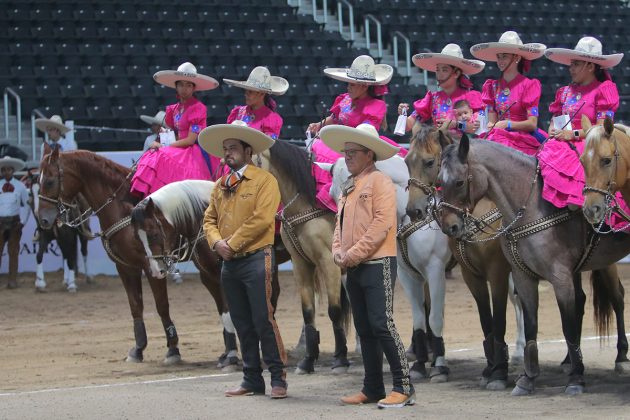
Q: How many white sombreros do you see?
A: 11